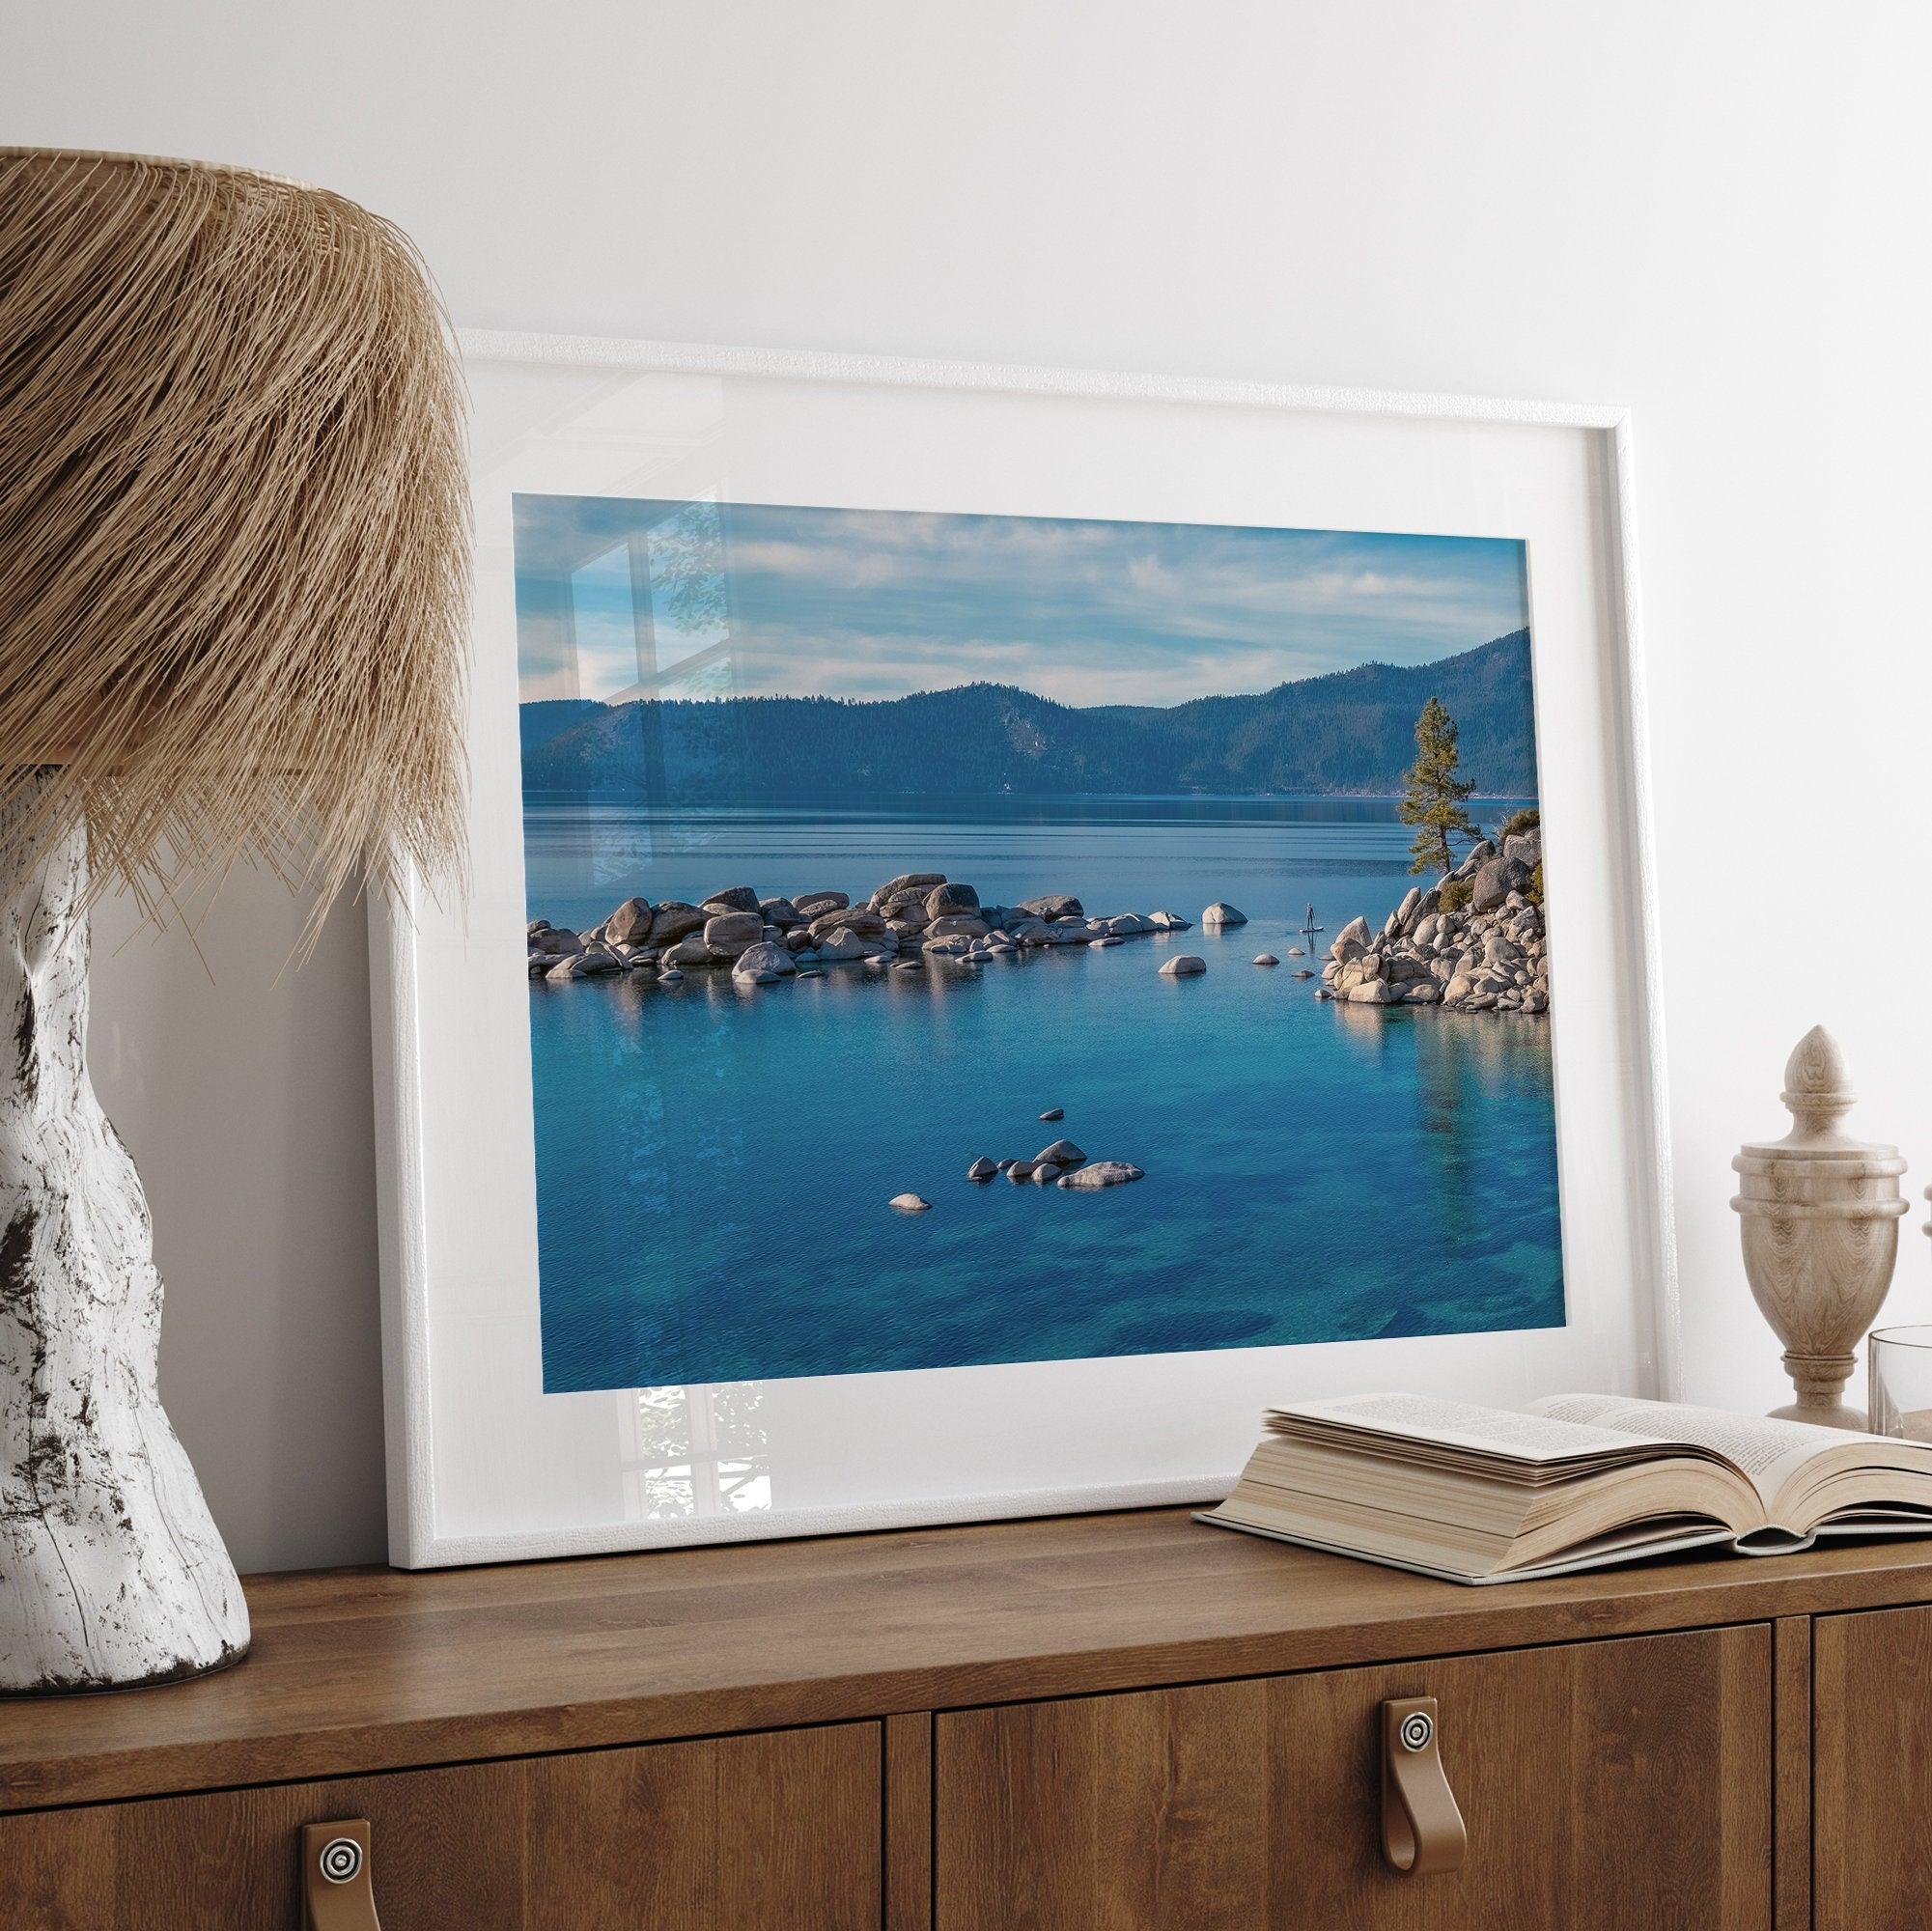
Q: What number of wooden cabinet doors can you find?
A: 3